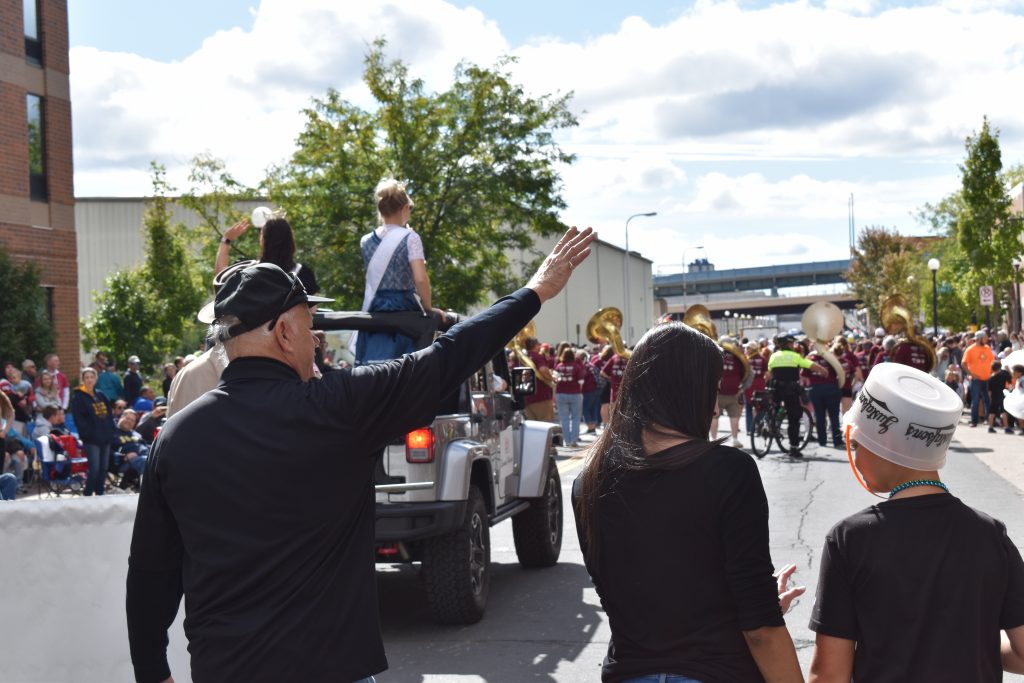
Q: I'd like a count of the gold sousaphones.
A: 4